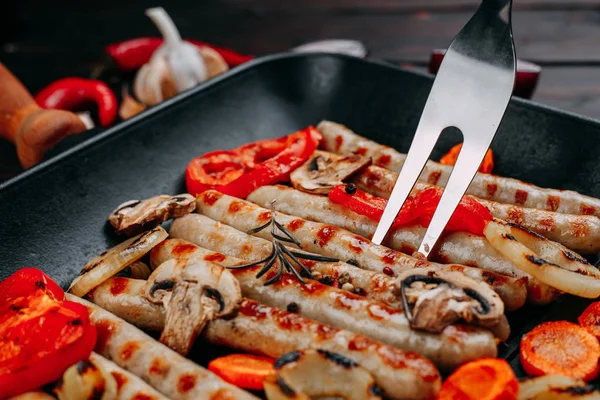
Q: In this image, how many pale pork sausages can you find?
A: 9